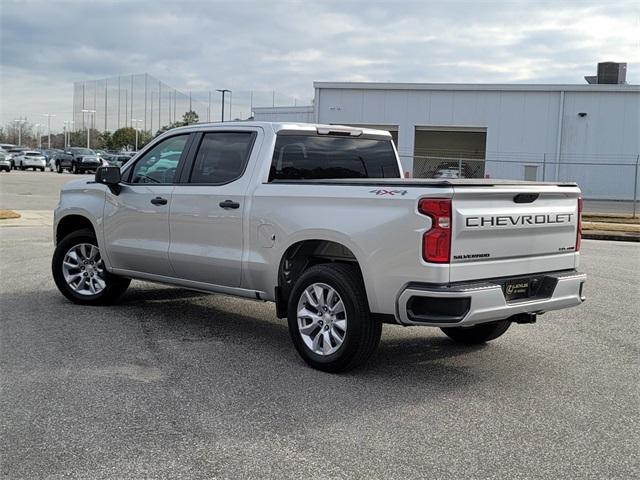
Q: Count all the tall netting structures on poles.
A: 1